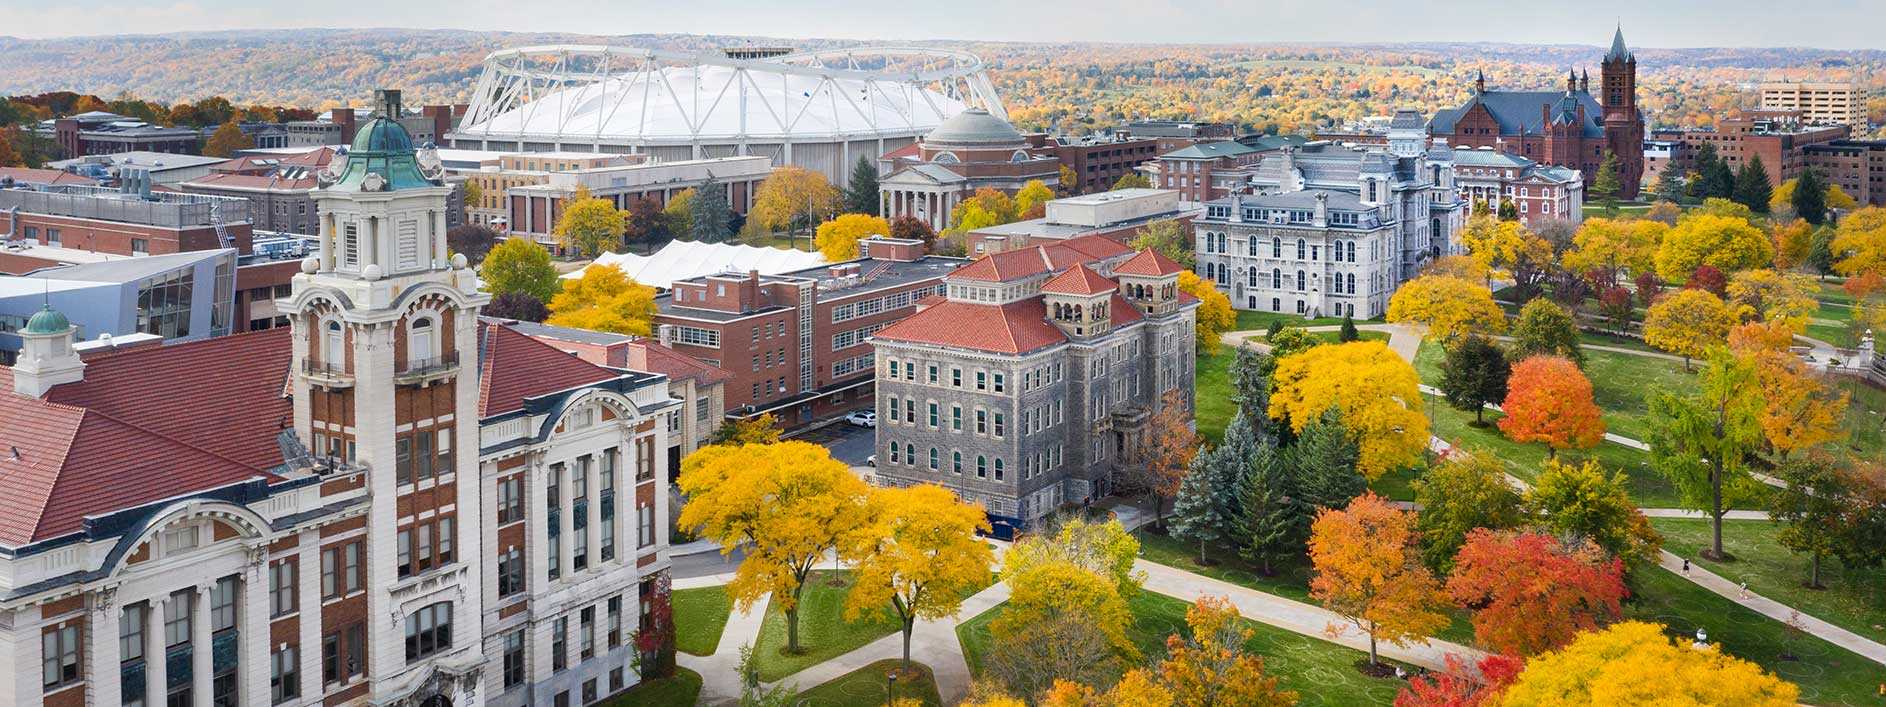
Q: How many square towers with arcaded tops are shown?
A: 2